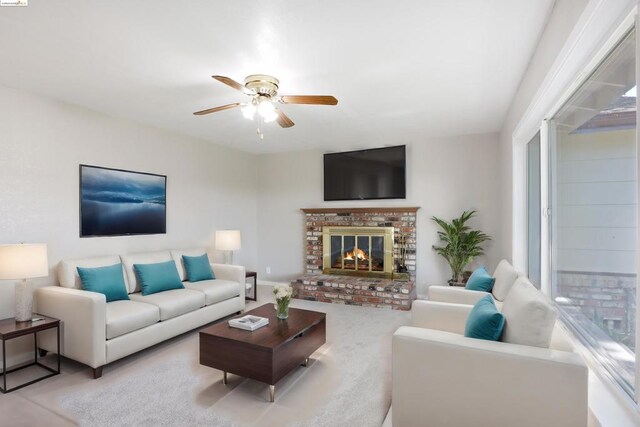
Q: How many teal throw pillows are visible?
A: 5